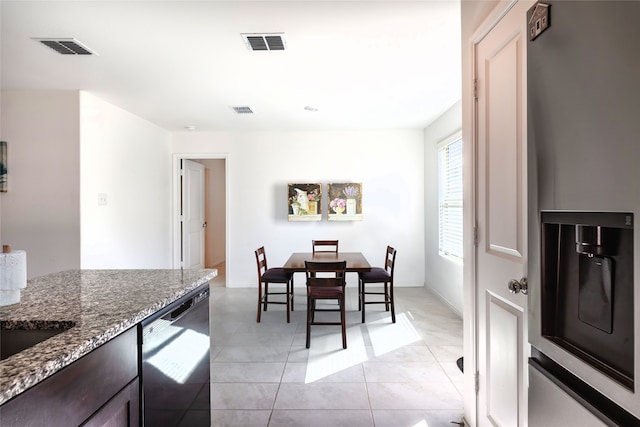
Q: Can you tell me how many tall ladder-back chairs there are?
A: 4